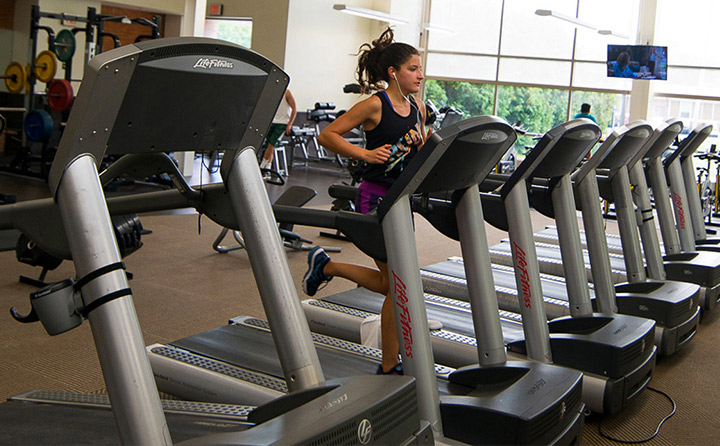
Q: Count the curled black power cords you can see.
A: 1